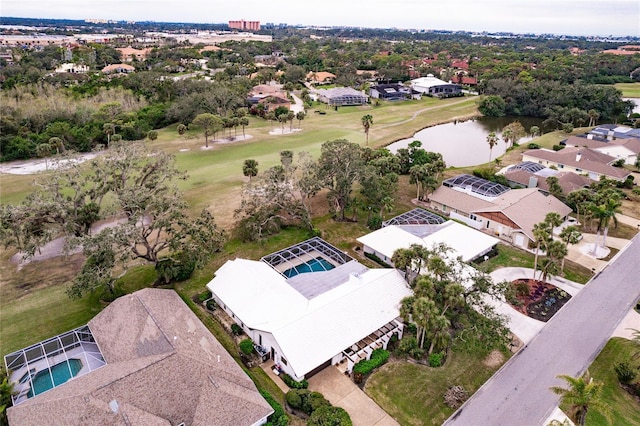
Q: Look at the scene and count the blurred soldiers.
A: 0